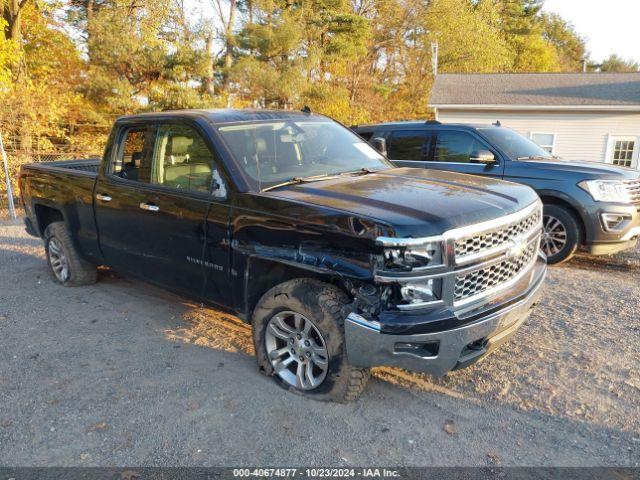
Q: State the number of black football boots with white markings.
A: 0